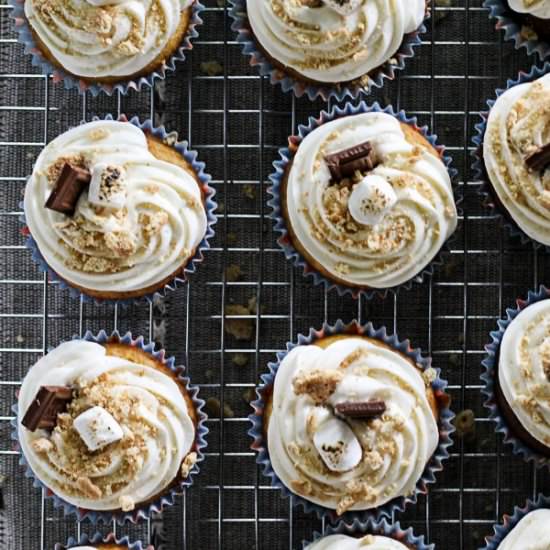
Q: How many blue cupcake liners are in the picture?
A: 12